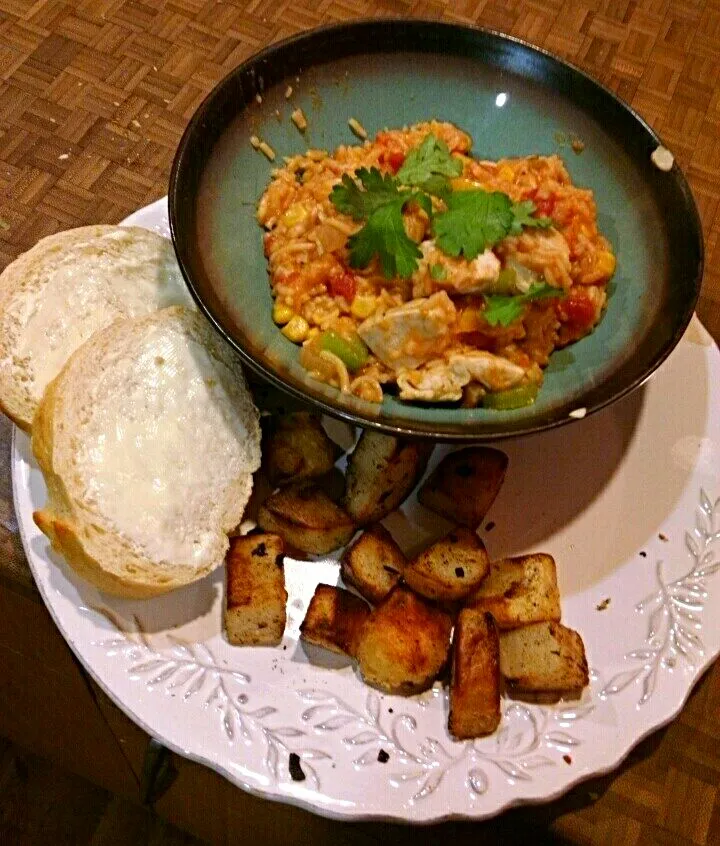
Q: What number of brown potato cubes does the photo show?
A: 12